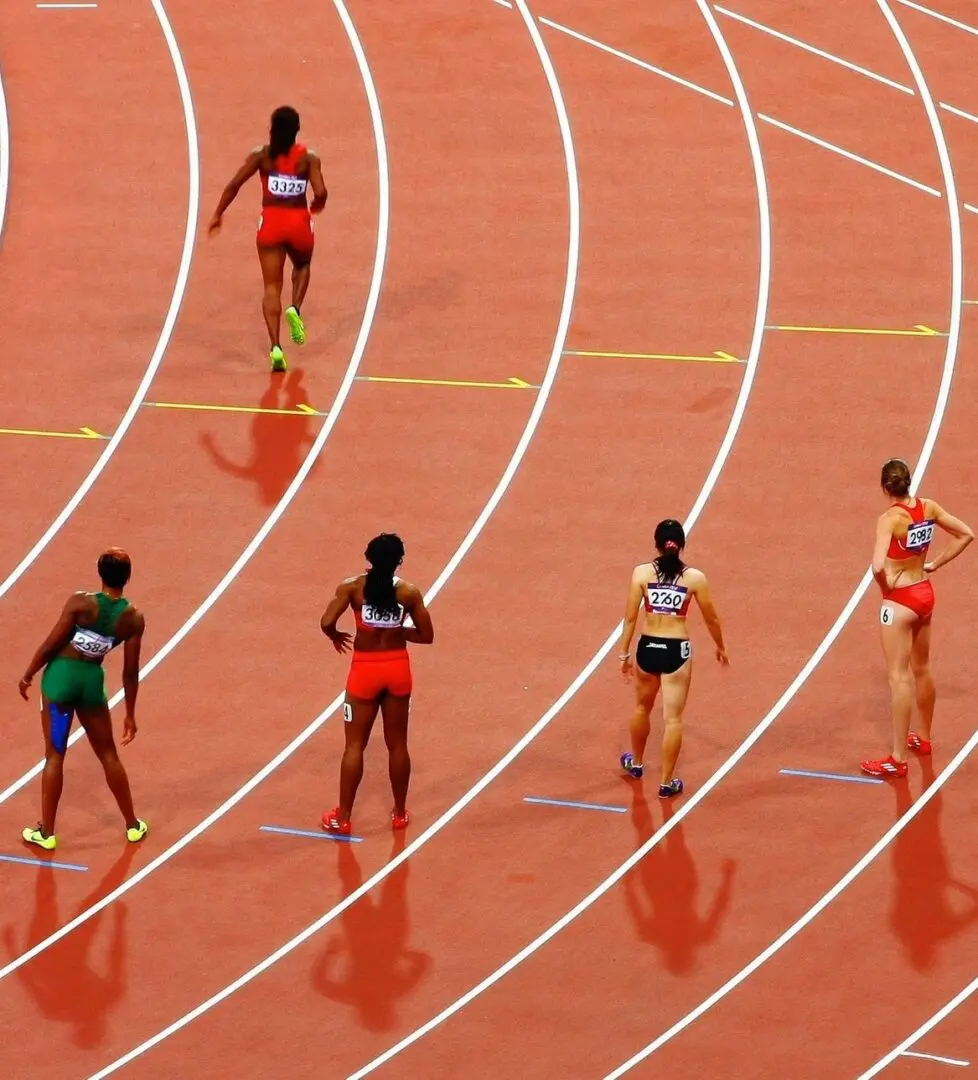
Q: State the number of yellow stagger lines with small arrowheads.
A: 5